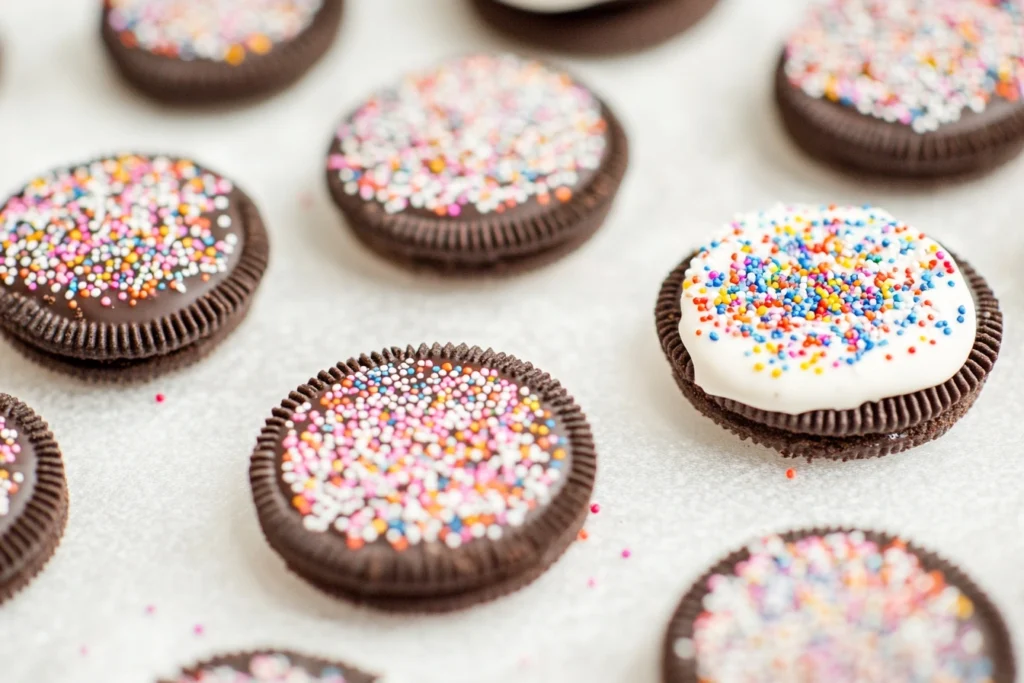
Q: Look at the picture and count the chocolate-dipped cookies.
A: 8